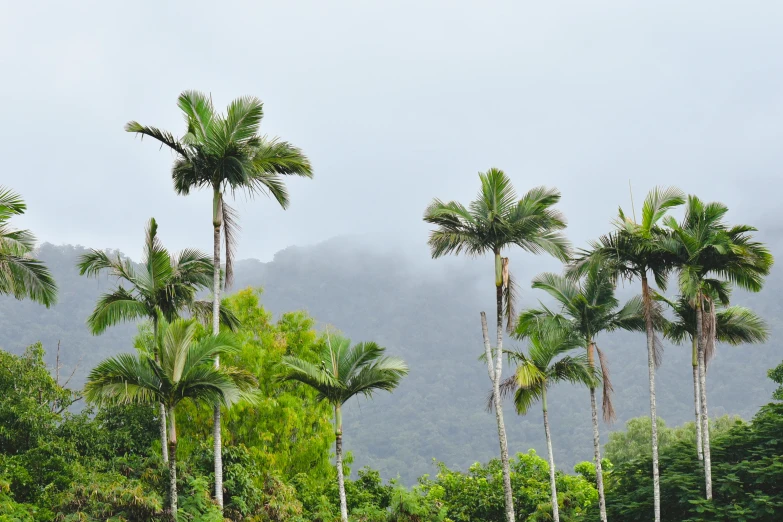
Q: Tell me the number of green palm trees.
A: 11